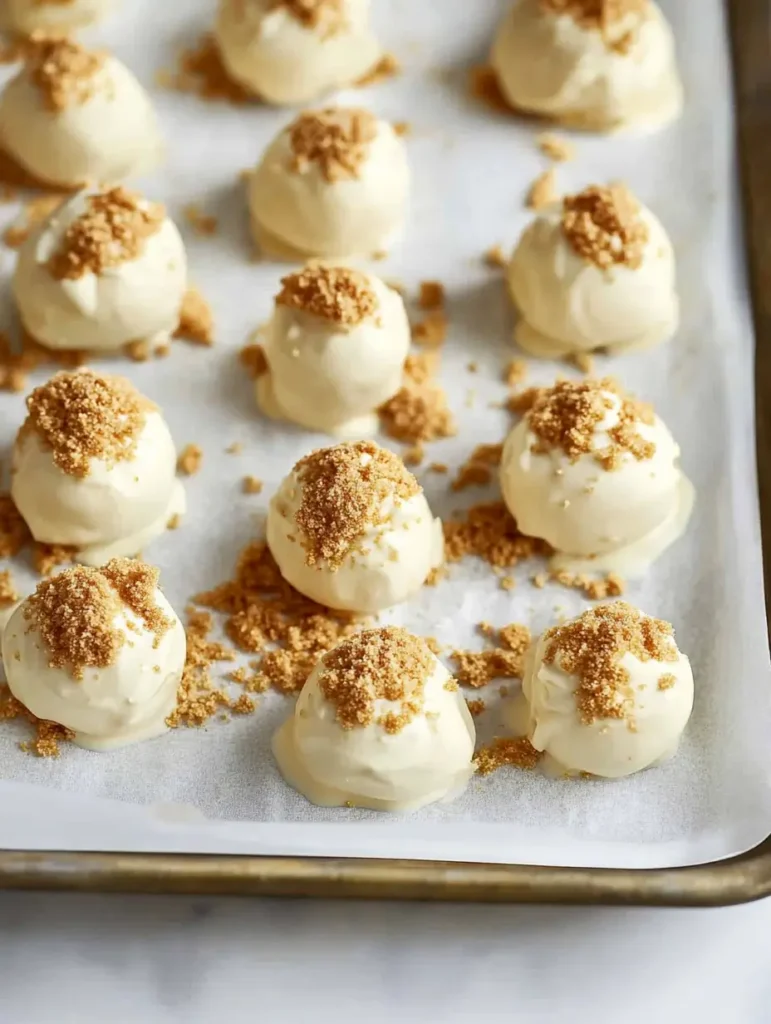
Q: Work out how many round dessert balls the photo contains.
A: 14